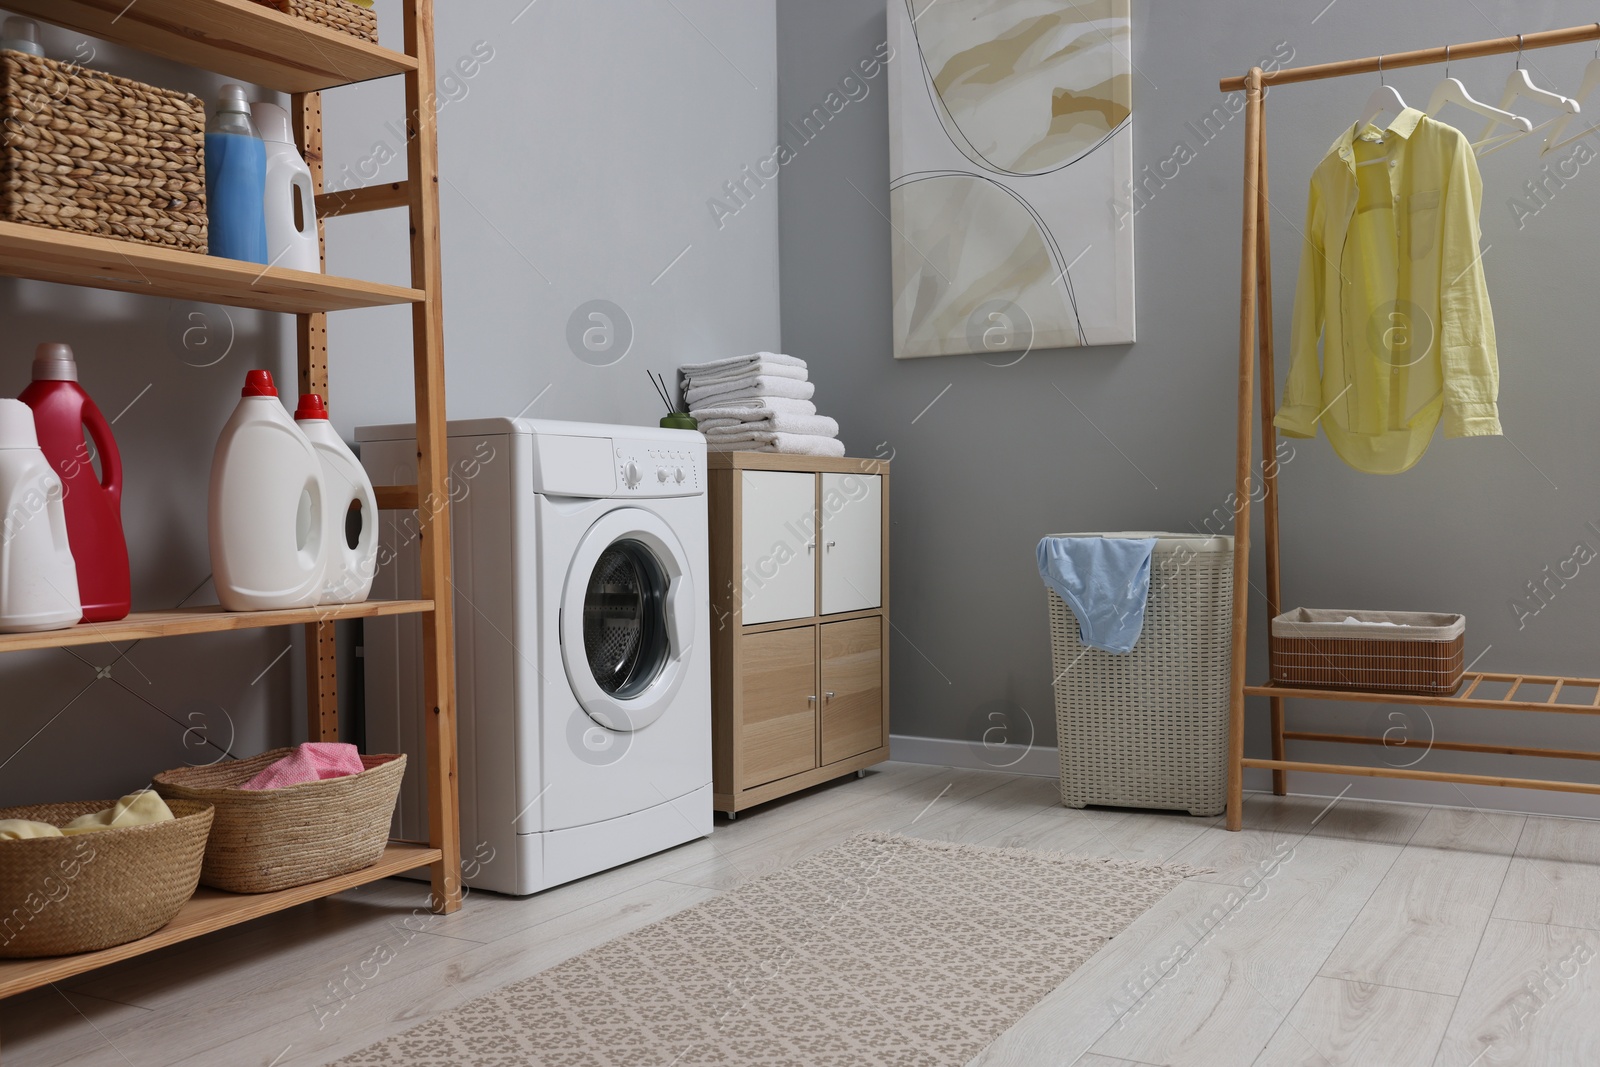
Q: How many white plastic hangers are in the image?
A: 4